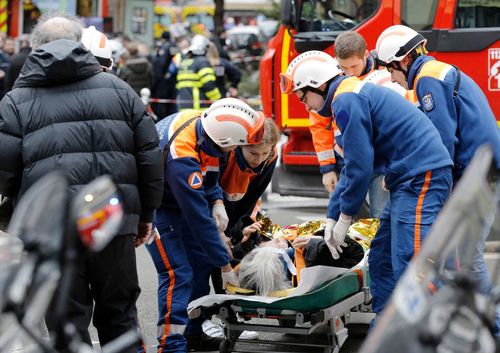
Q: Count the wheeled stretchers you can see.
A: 1